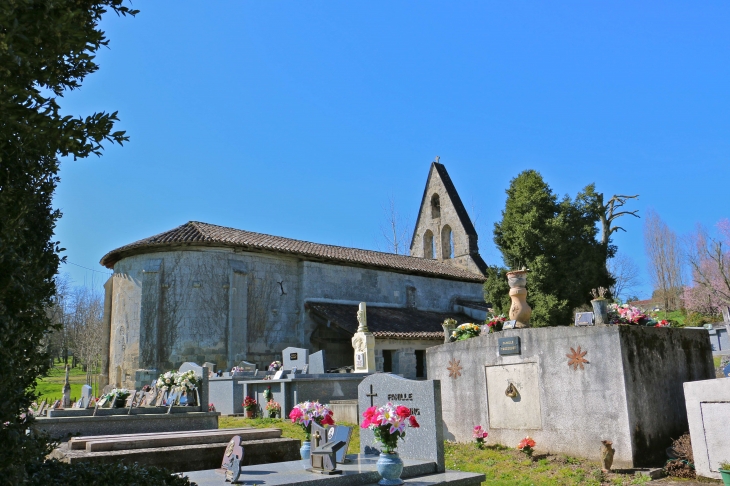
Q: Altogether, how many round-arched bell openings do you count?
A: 3